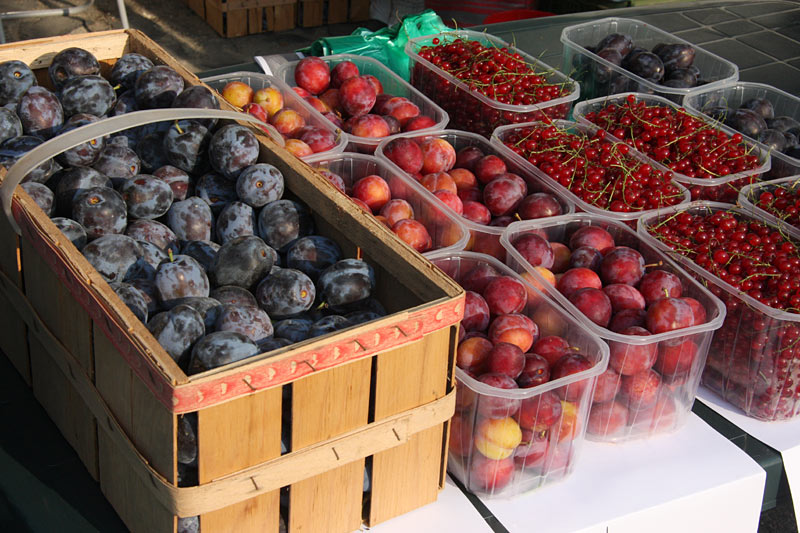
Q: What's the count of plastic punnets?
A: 13